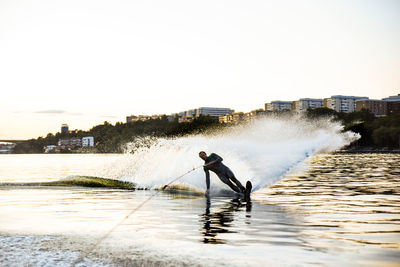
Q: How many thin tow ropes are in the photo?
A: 1